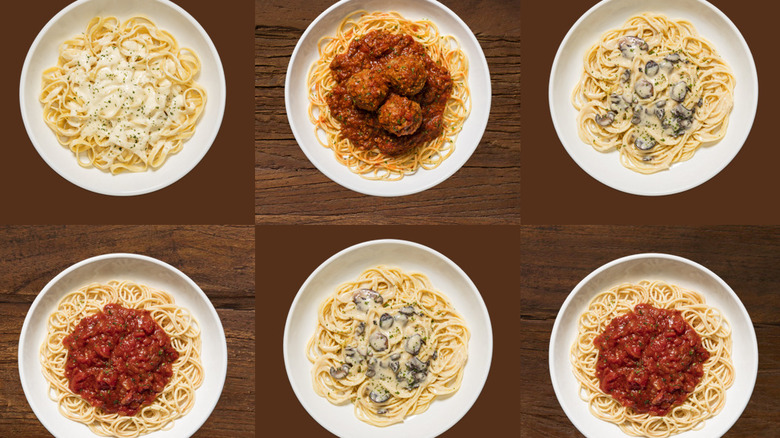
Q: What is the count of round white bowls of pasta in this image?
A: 6